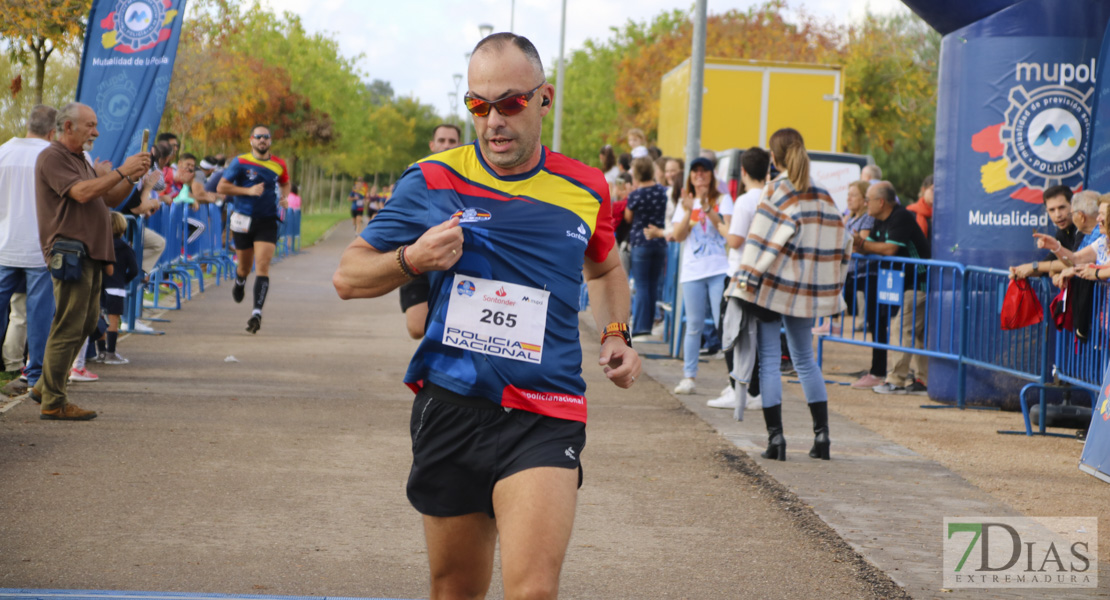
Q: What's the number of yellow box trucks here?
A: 1